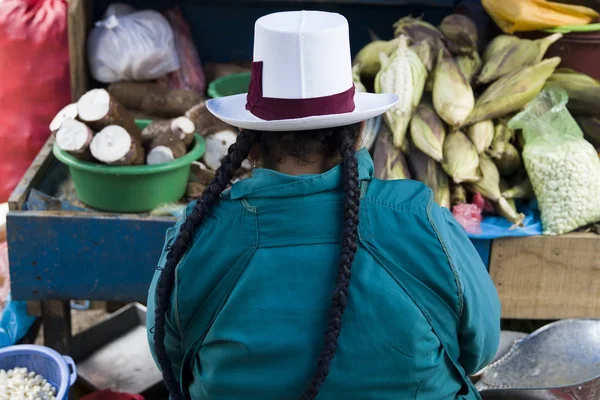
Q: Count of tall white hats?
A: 1